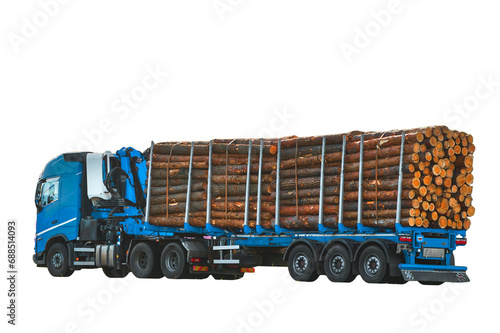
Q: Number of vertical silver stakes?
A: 10